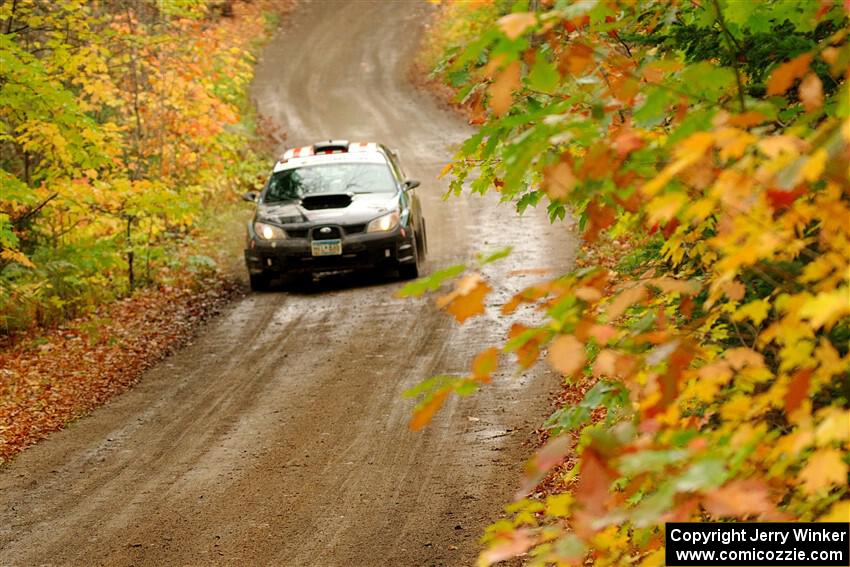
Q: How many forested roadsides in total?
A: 2